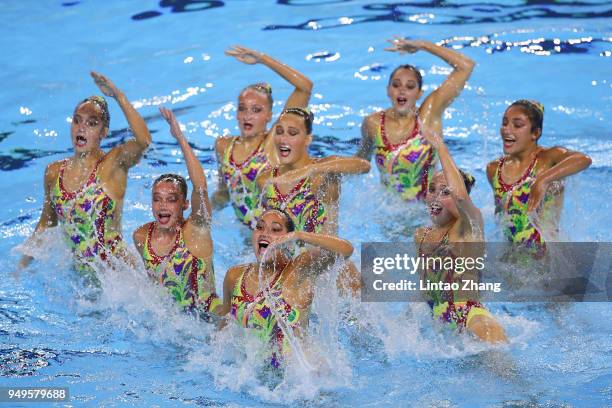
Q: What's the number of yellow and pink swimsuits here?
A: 8